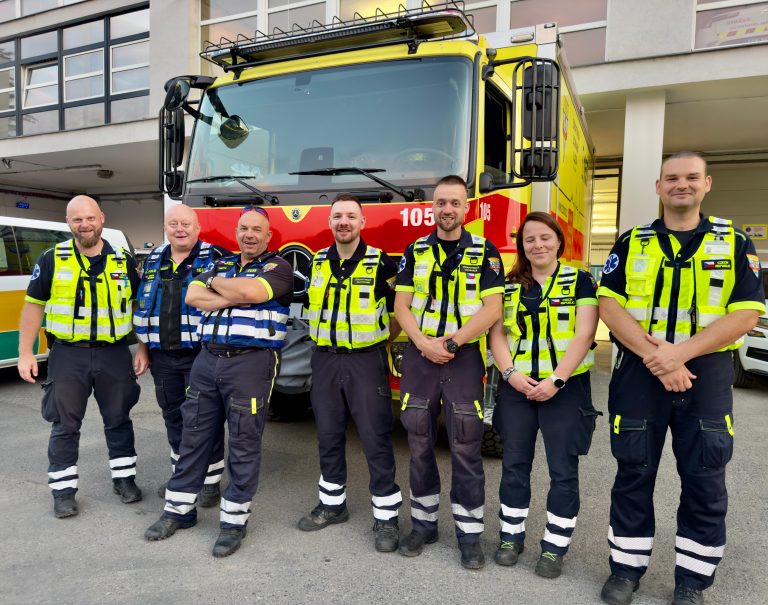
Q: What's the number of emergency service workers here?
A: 7